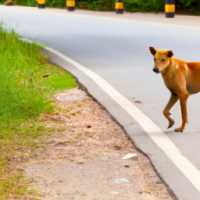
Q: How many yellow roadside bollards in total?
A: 5